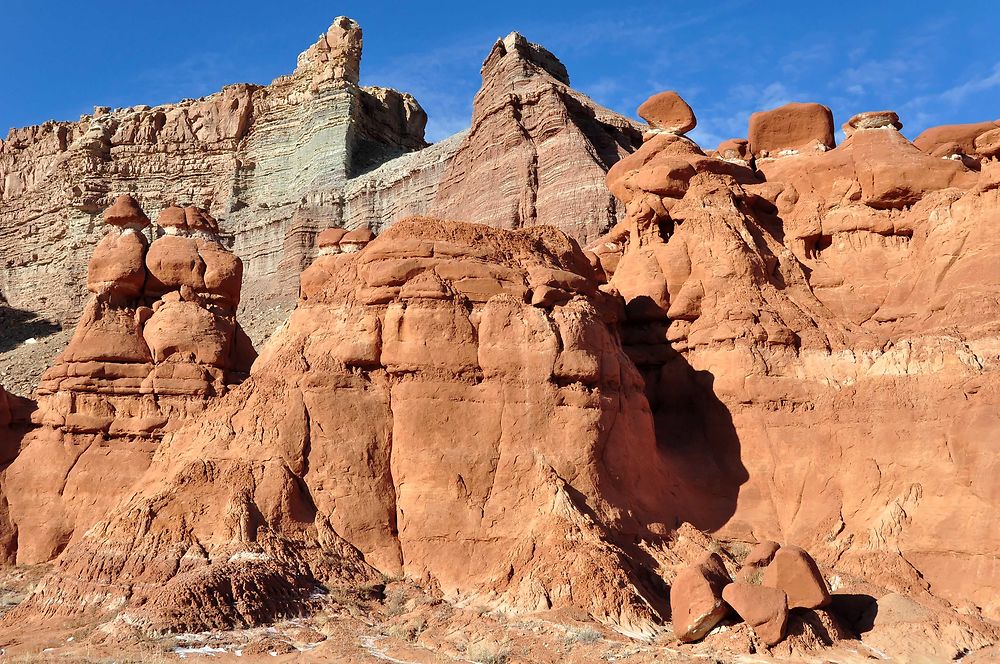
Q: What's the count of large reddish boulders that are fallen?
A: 4